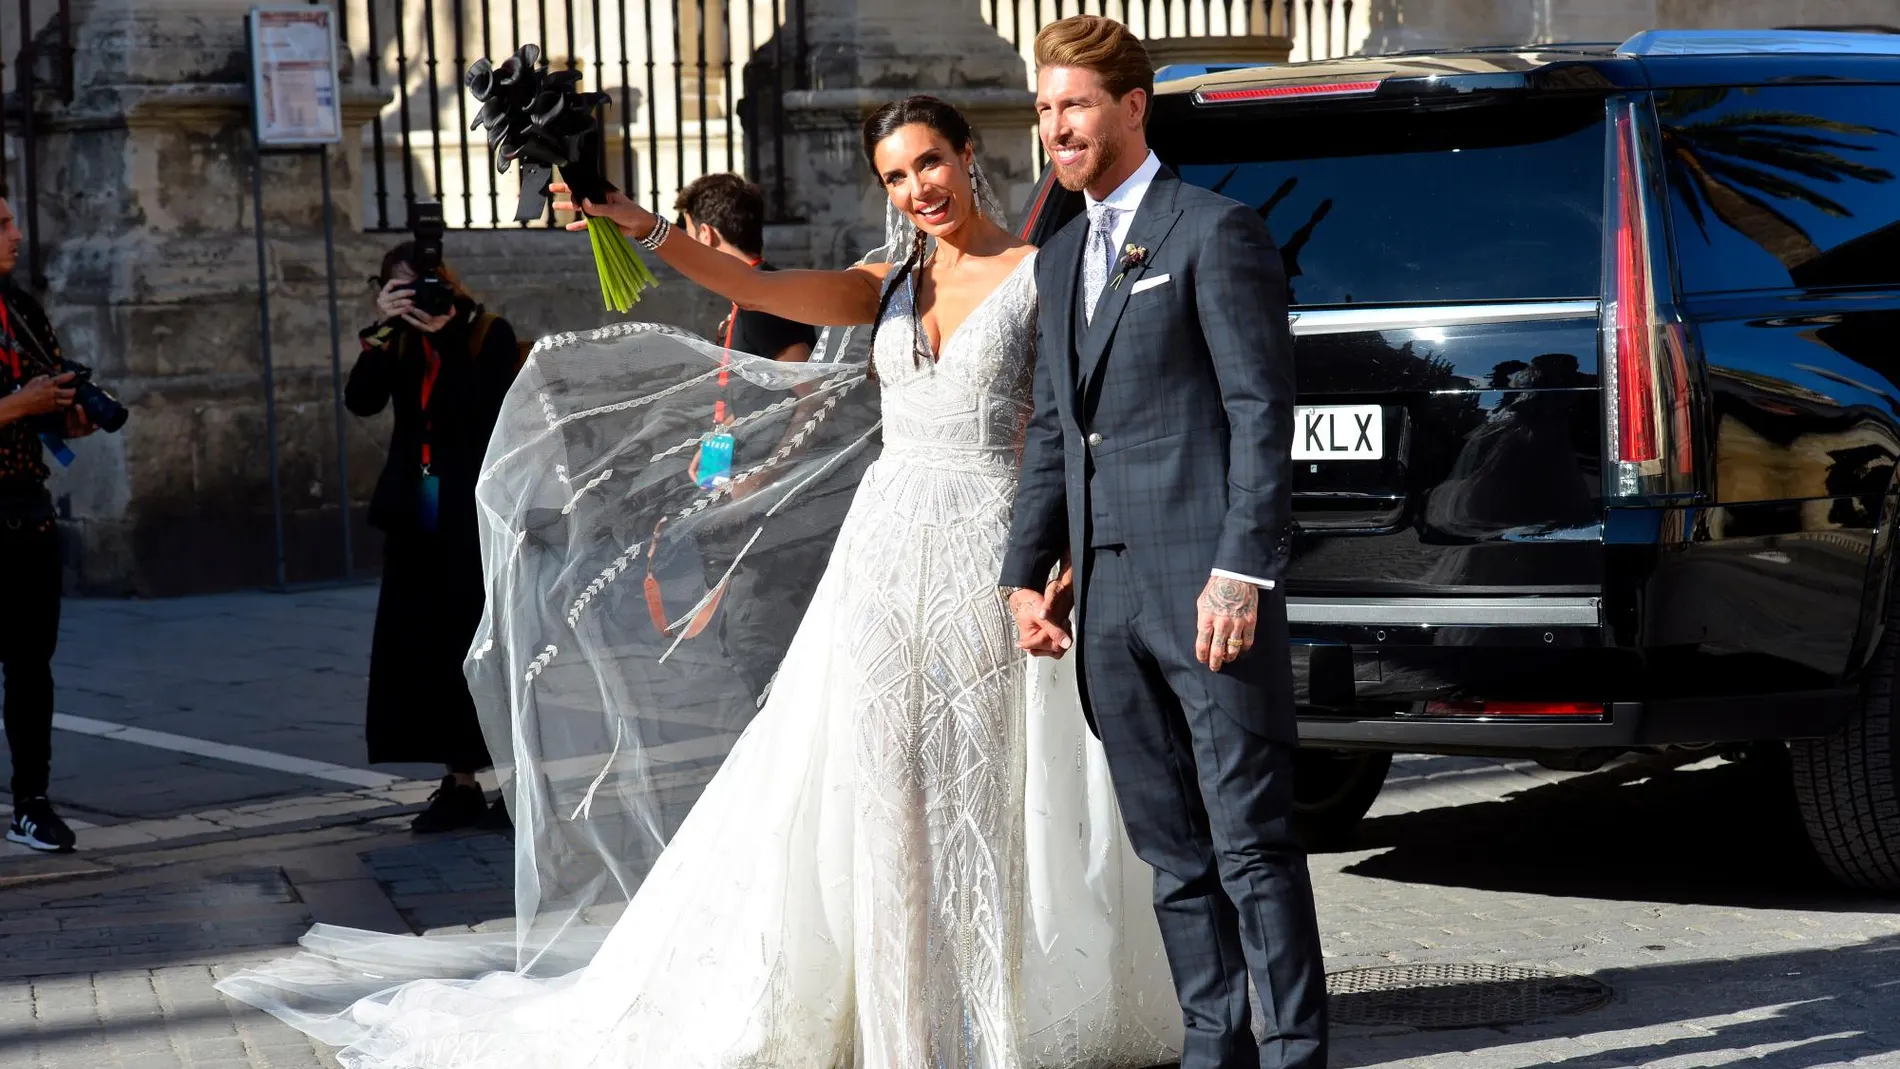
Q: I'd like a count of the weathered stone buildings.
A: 1